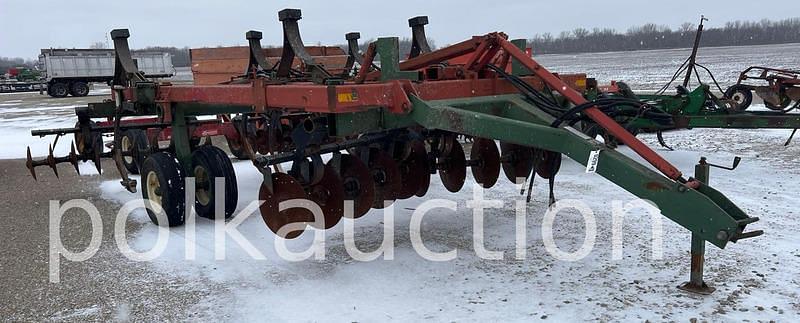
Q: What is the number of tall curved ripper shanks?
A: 5